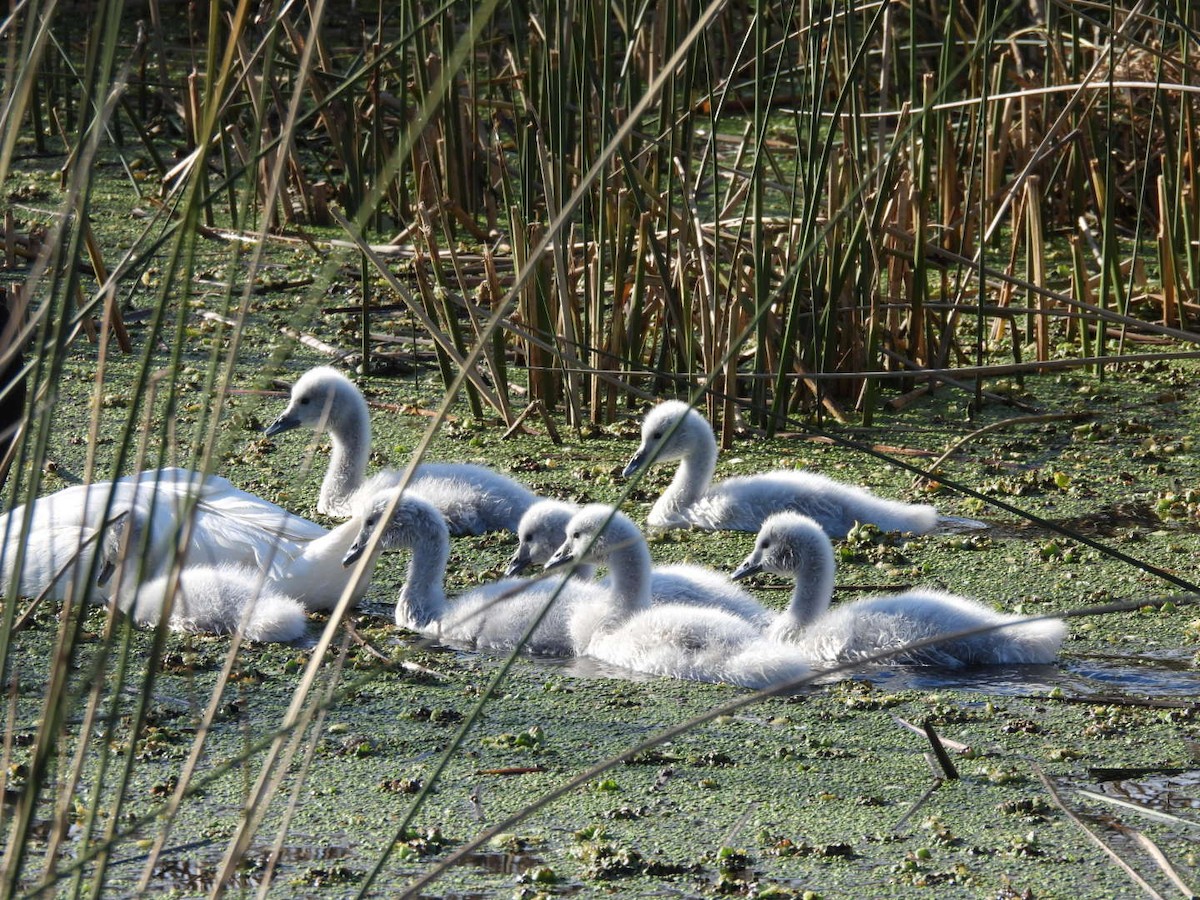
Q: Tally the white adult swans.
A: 1